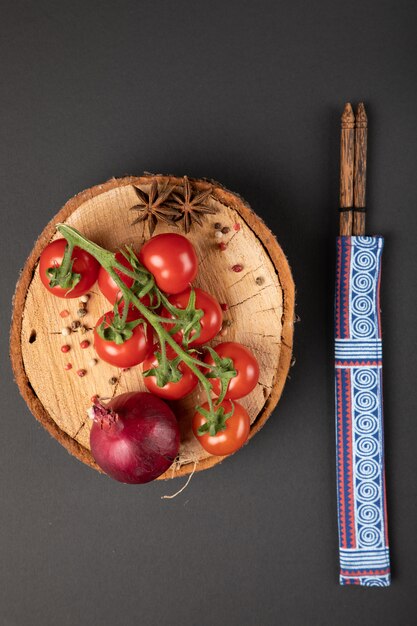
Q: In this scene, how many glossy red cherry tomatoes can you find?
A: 8